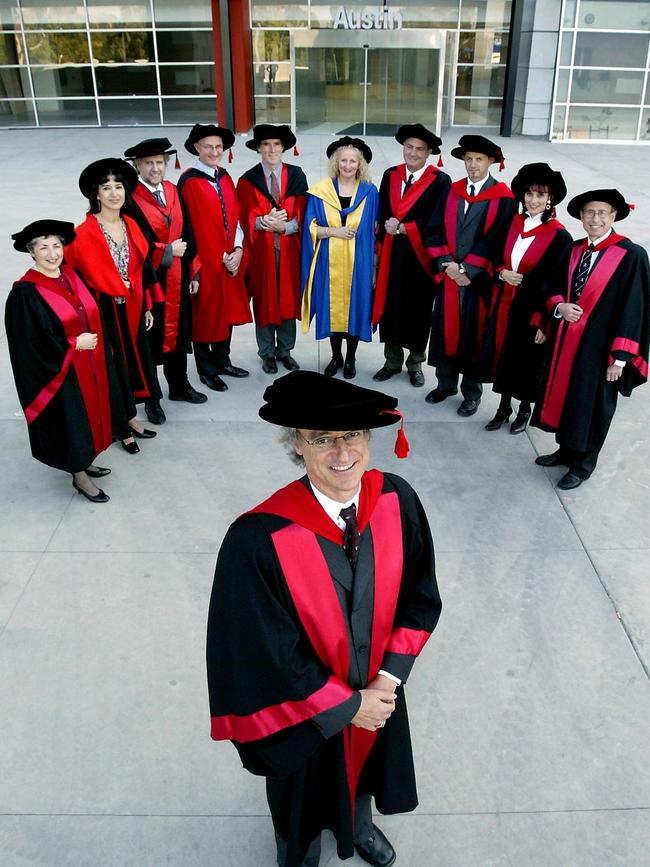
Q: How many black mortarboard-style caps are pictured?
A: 11